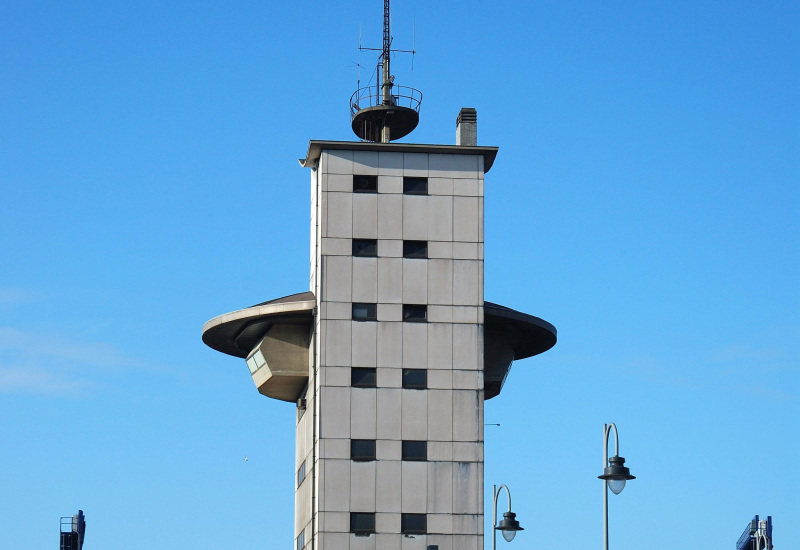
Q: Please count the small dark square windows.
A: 12